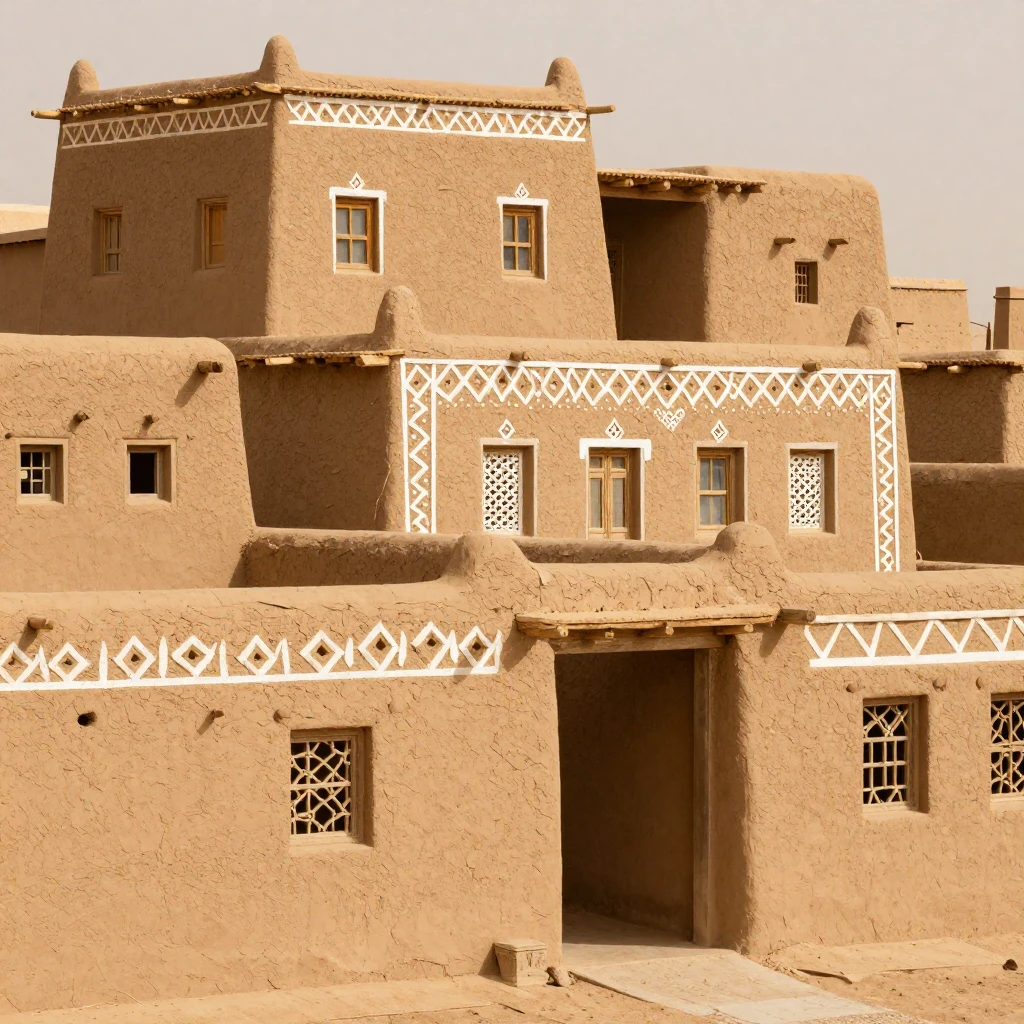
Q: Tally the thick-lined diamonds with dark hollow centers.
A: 9